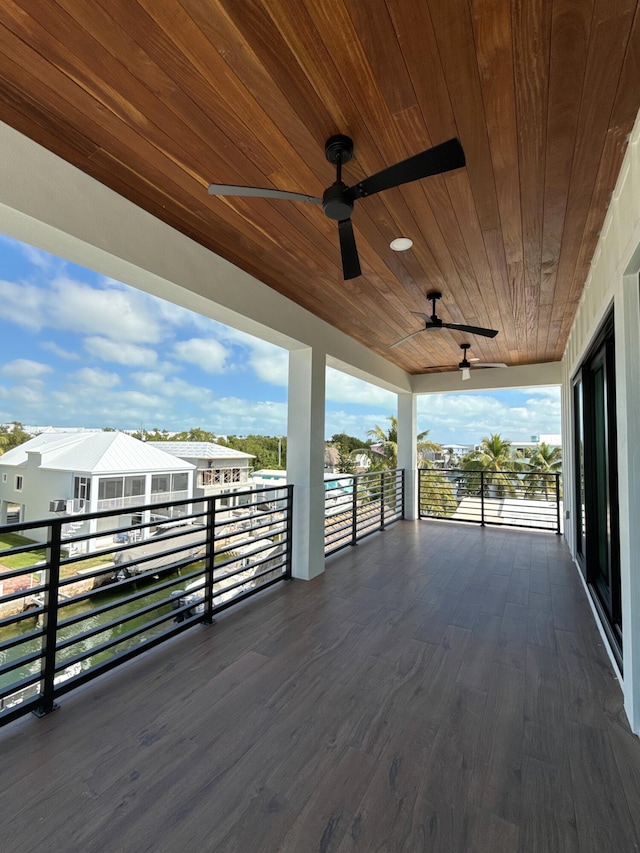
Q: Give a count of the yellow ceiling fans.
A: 0